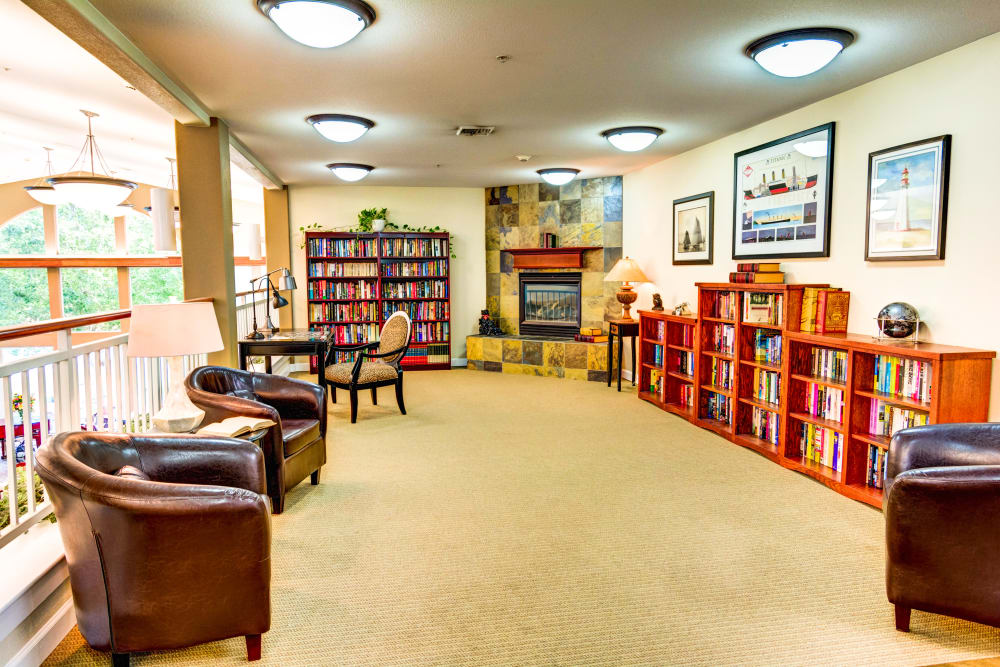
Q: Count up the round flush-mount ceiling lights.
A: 6